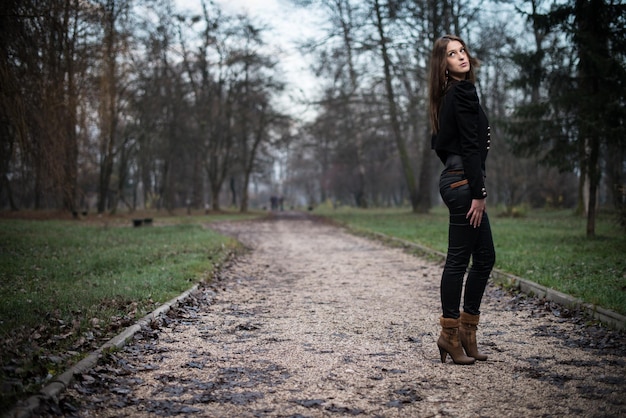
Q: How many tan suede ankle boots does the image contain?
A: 2